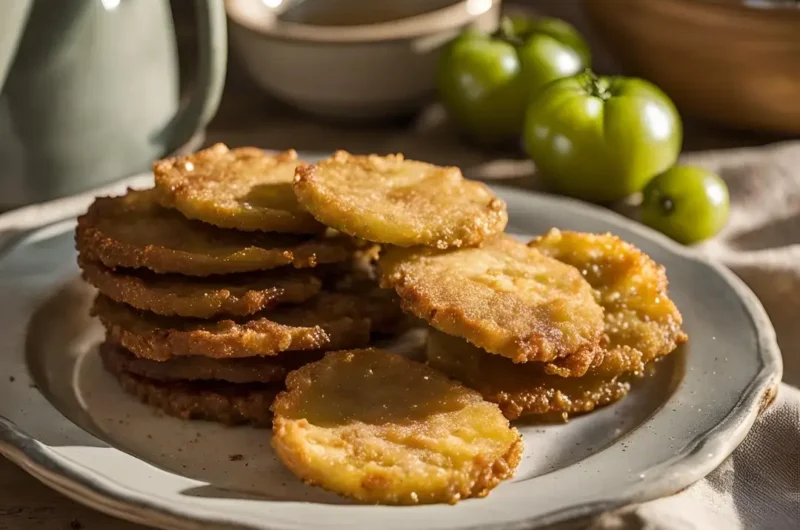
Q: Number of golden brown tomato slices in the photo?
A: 11